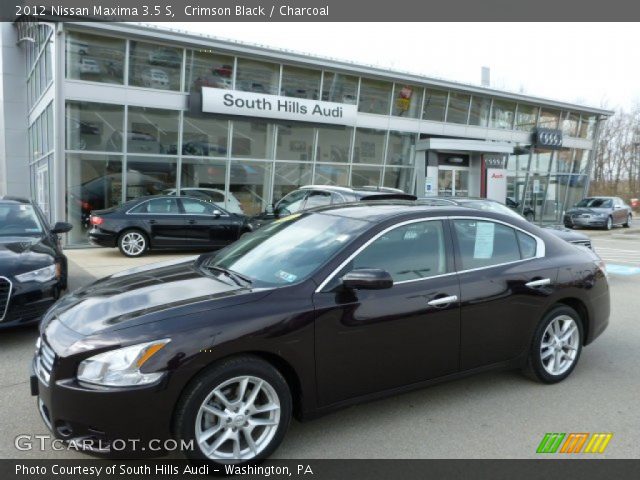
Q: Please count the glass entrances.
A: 1